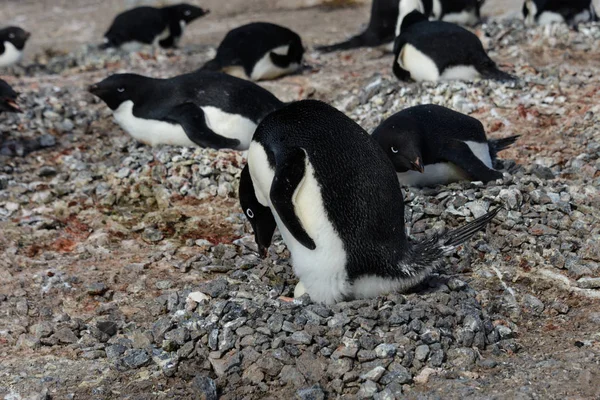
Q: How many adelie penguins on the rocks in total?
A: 11